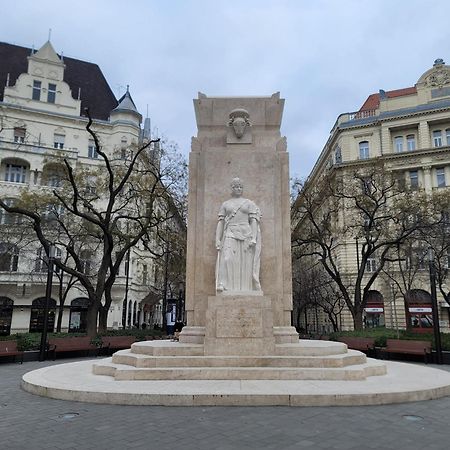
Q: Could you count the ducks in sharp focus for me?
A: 0